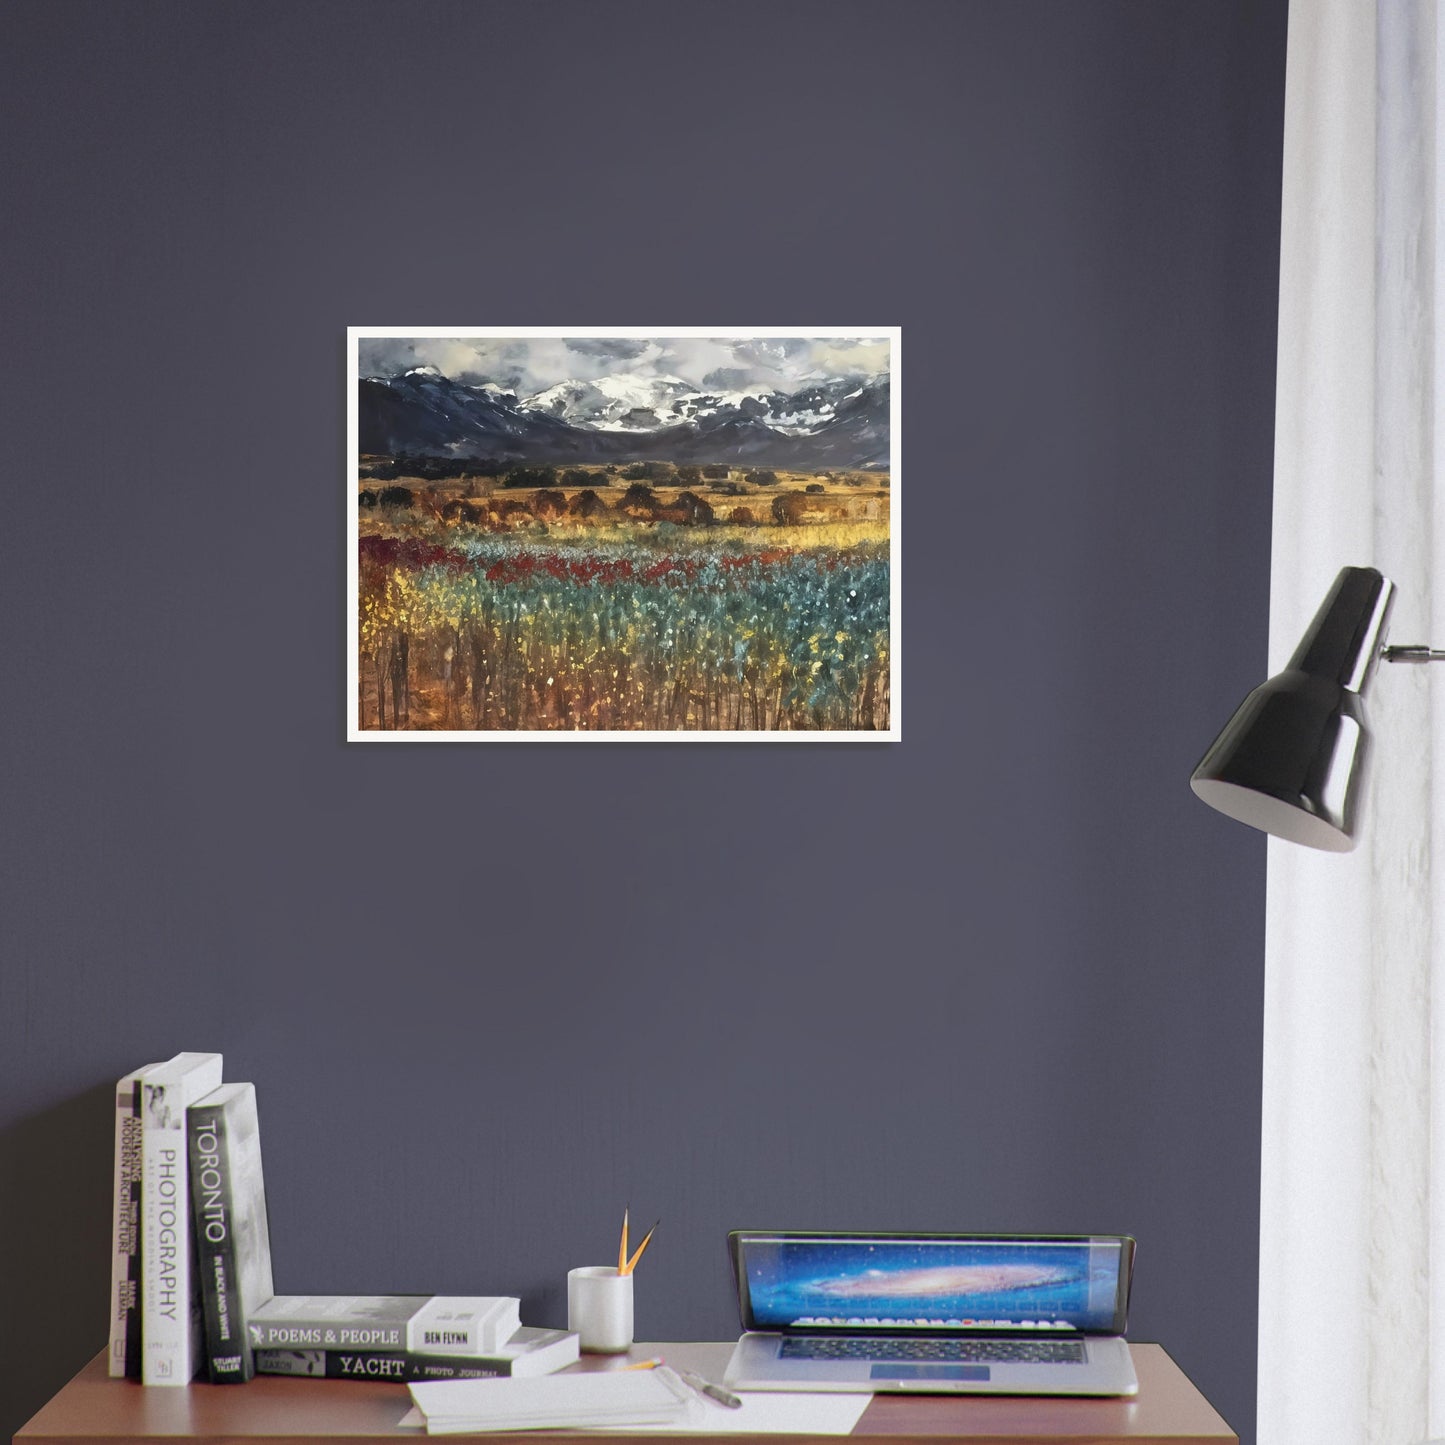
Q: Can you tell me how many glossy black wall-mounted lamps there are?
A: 1